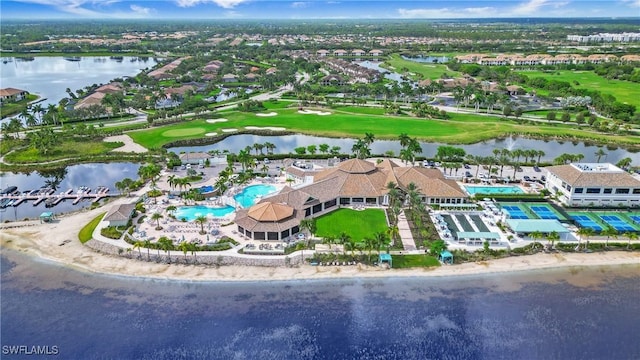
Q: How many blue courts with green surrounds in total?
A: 5